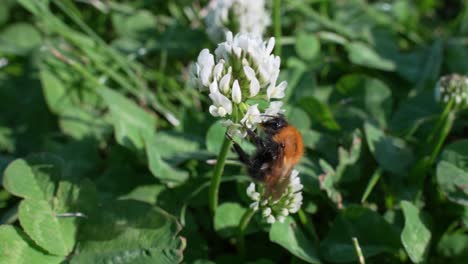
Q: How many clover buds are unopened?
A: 1